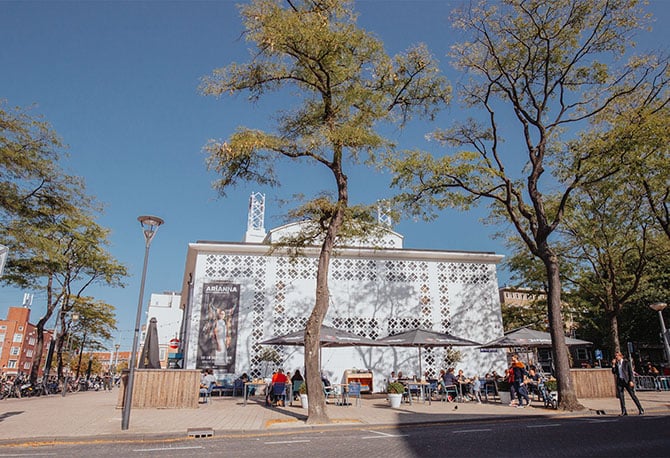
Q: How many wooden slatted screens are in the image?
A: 2